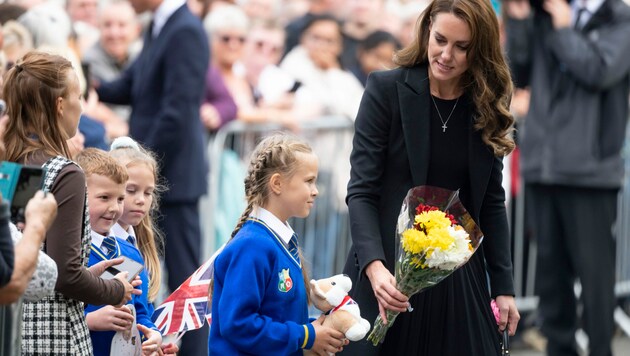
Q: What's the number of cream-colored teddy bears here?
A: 1